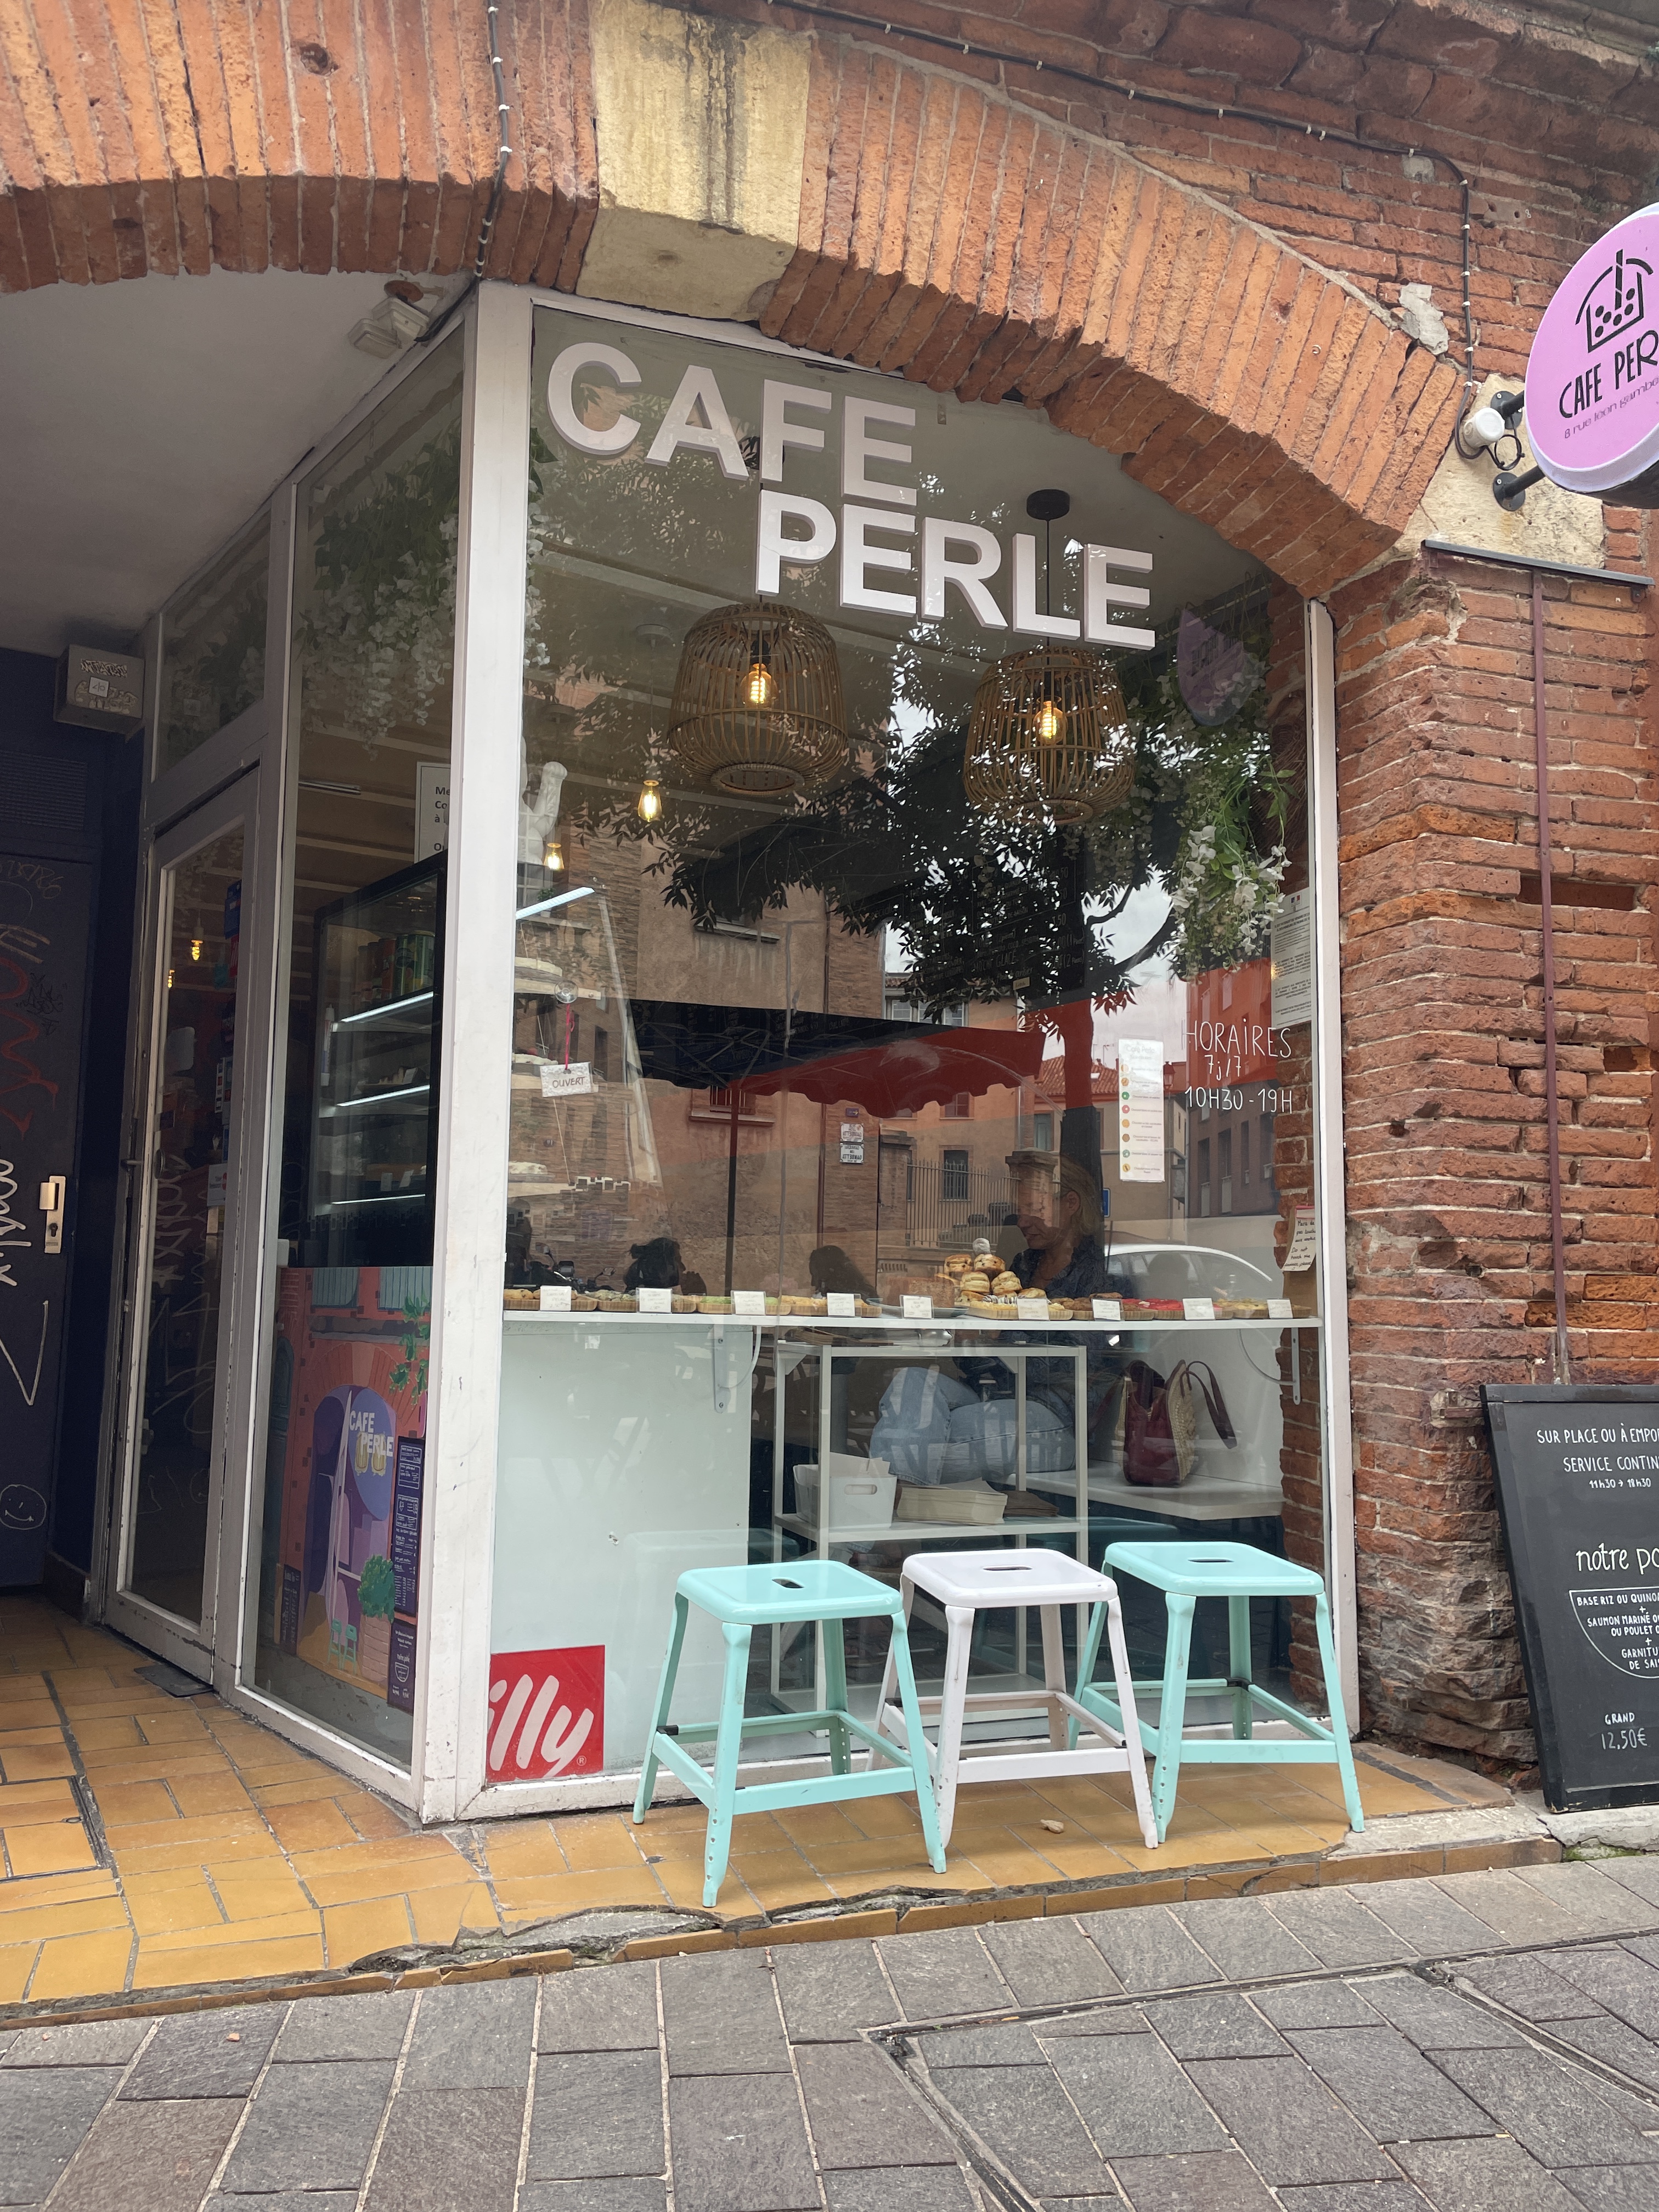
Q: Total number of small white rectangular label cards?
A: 9